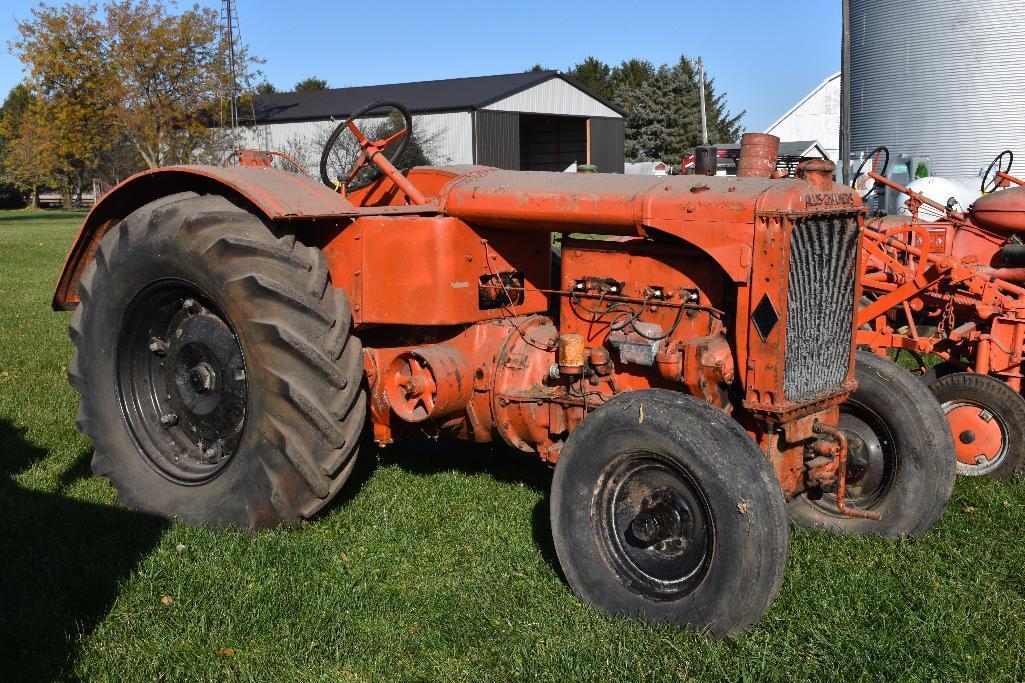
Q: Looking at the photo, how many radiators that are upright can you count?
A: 1